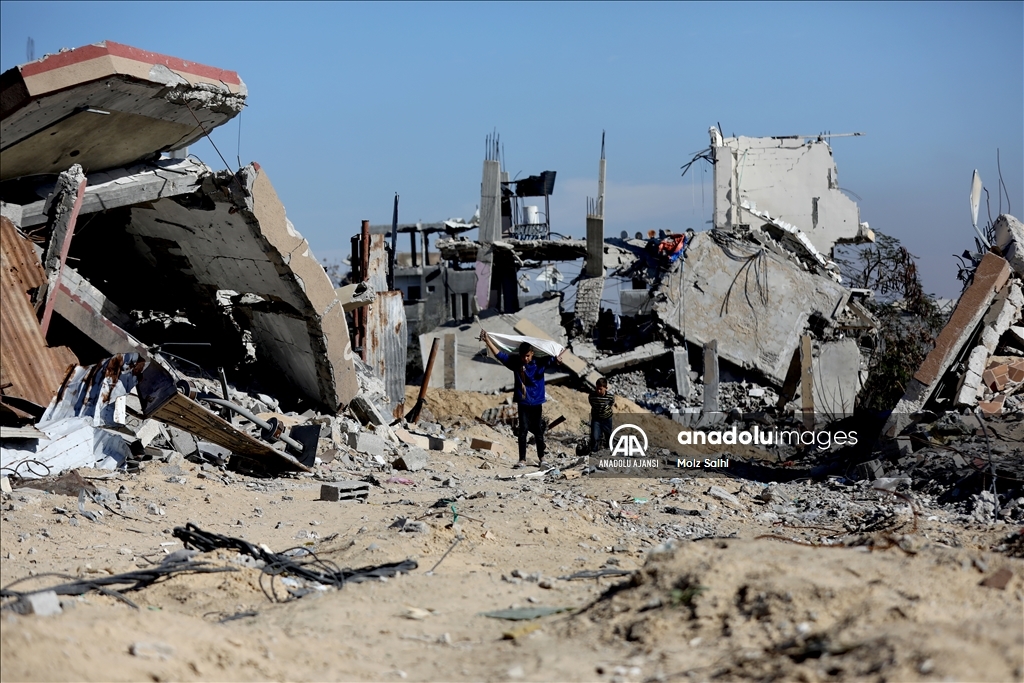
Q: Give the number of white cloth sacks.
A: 1